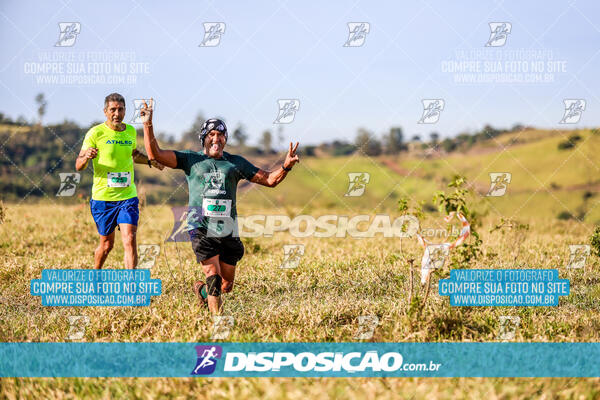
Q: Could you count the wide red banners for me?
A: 0